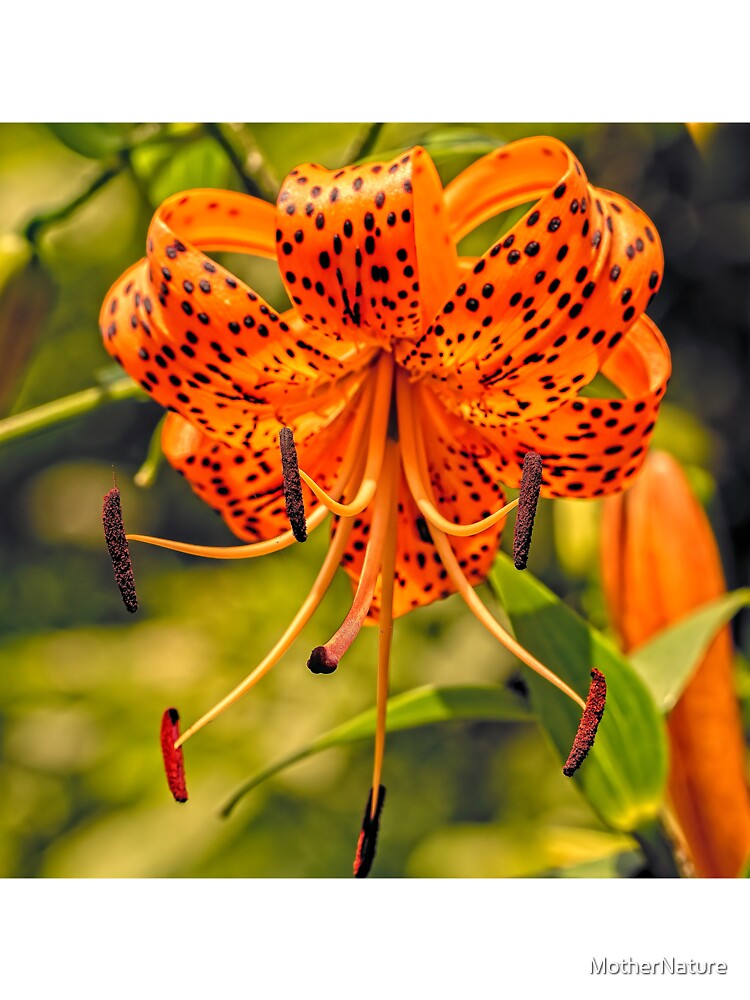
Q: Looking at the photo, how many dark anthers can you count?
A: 6